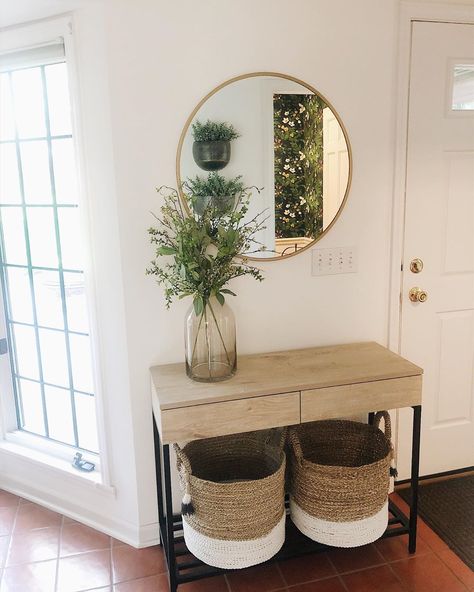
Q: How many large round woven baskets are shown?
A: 2